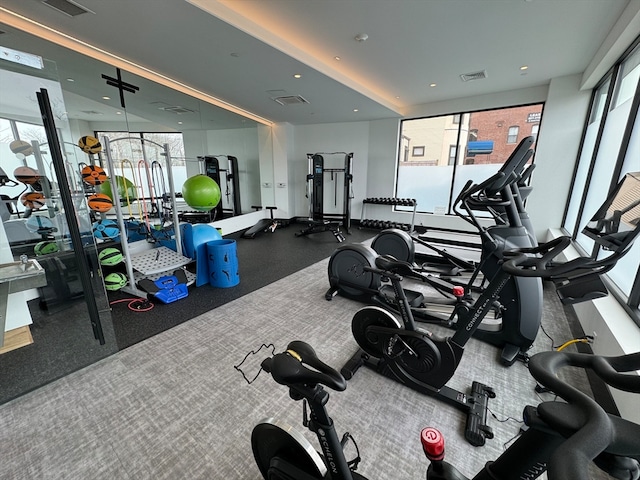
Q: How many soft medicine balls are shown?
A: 6